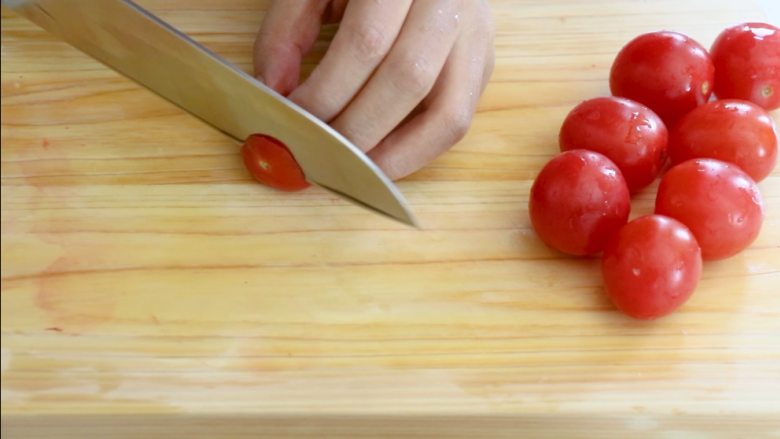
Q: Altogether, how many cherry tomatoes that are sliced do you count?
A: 1